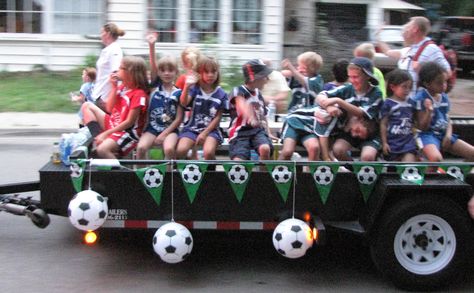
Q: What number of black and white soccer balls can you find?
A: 3